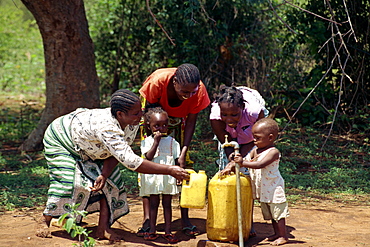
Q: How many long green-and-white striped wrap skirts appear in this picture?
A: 1